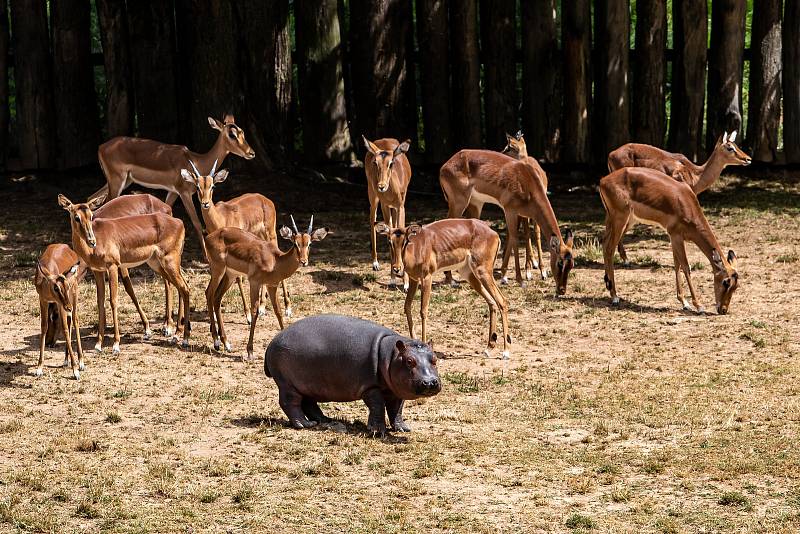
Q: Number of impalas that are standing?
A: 12